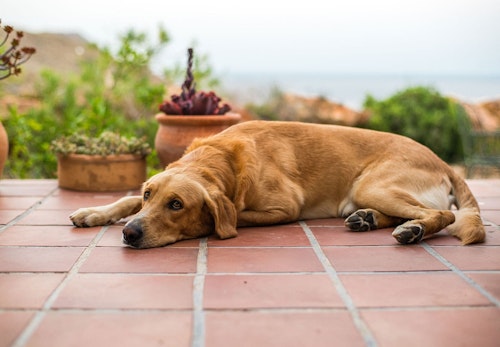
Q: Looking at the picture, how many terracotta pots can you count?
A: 3